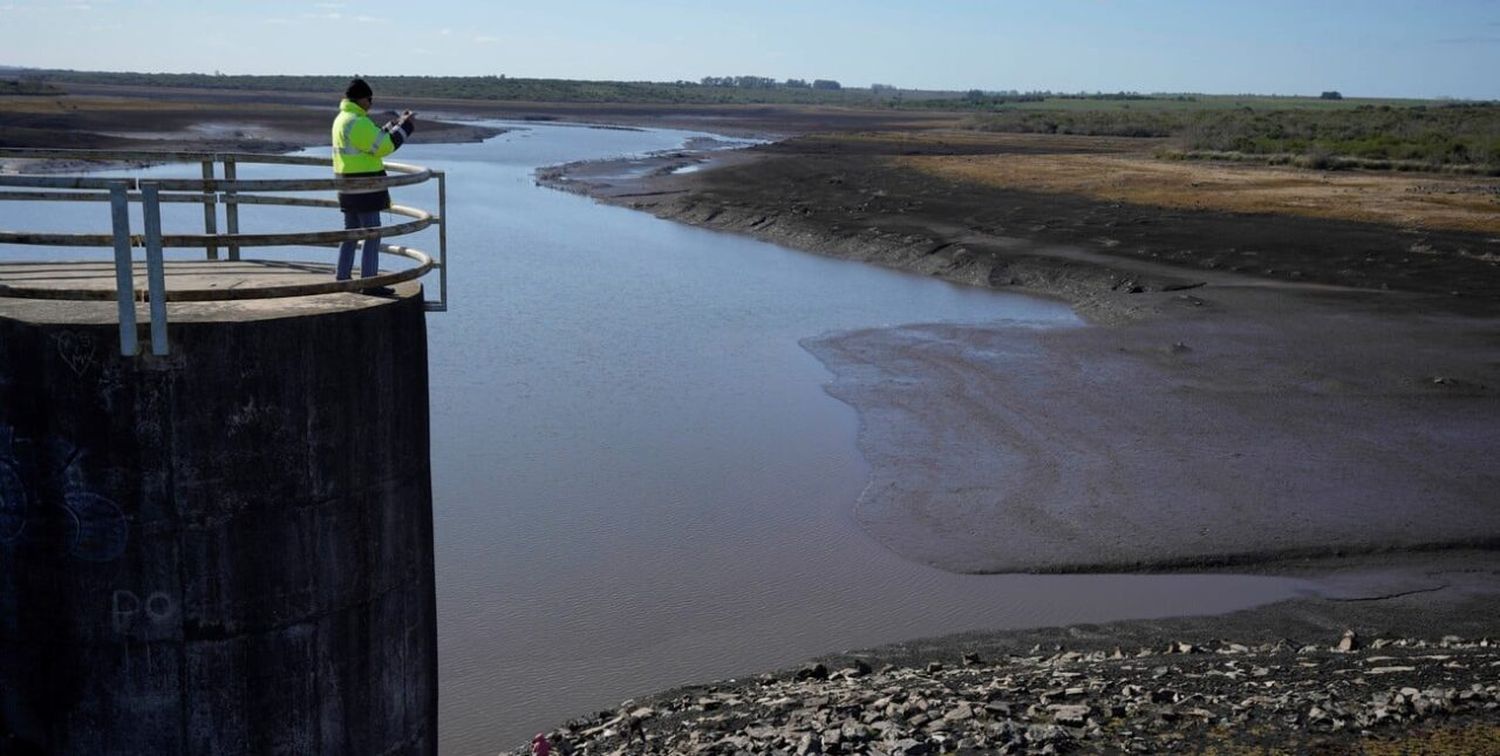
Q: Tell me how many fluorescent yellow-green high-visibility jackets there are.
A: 1